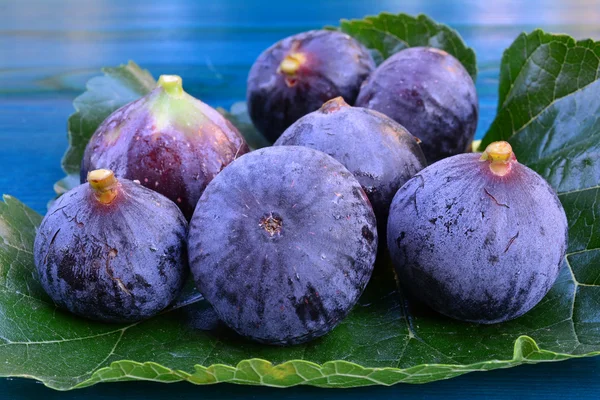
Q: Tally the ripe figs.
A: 7